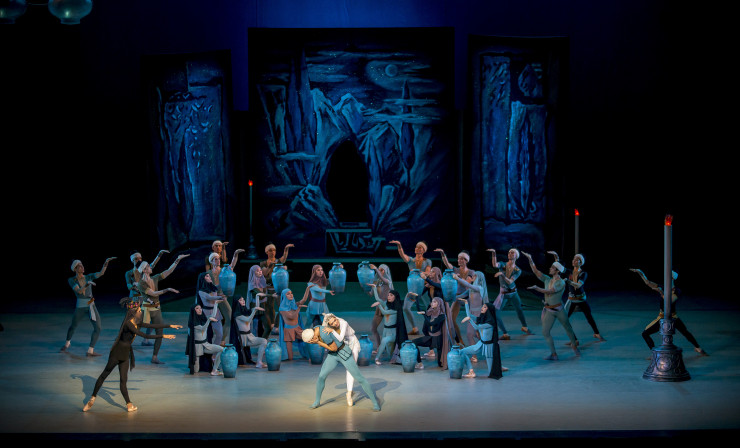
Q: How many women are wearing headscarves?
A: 12